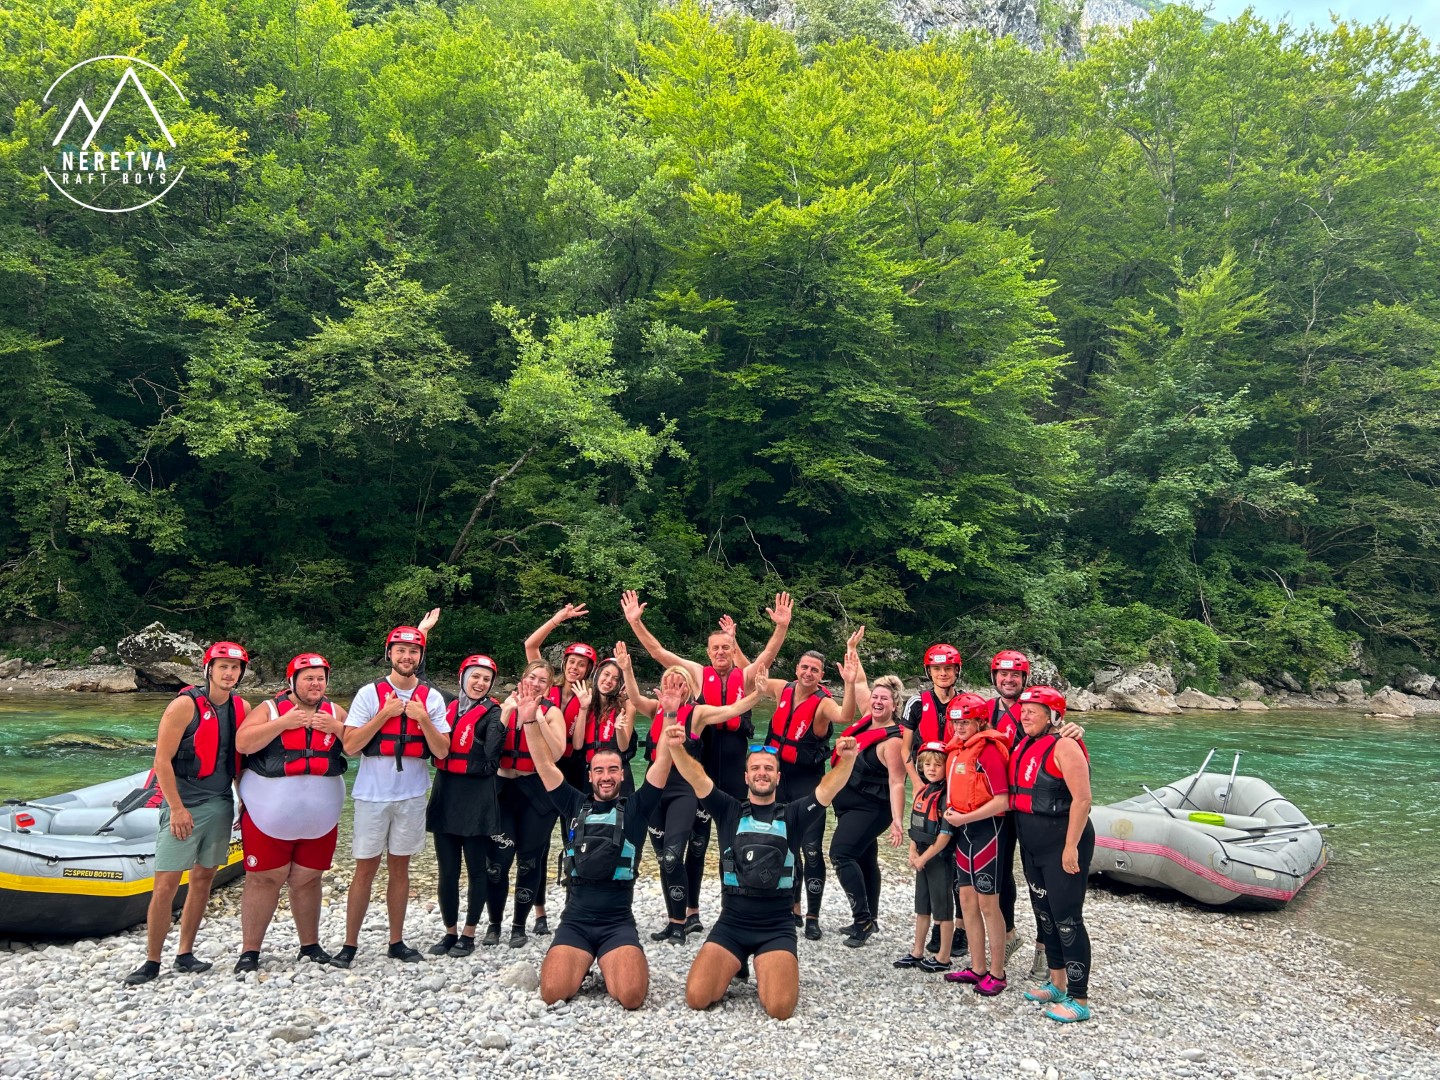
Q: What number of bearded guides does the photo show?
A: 2